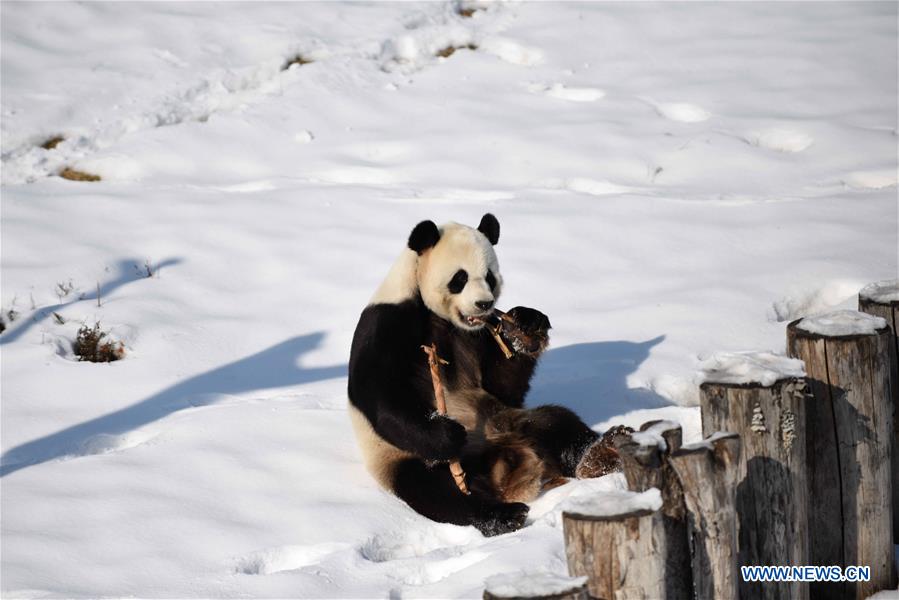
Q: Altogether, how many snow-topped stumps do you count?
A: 7